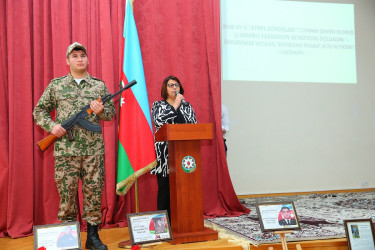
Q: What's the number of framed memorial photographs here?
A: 4